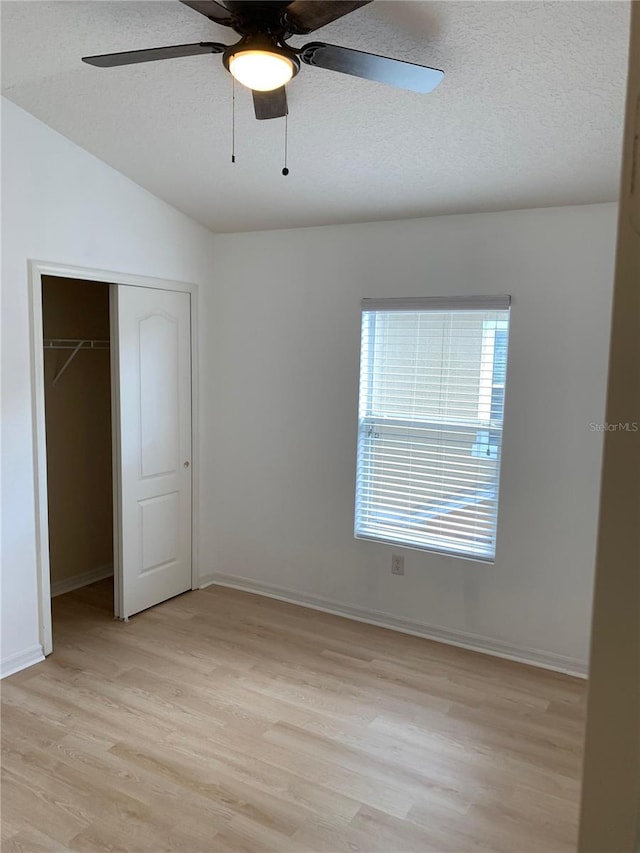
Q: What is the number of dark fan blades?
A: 5